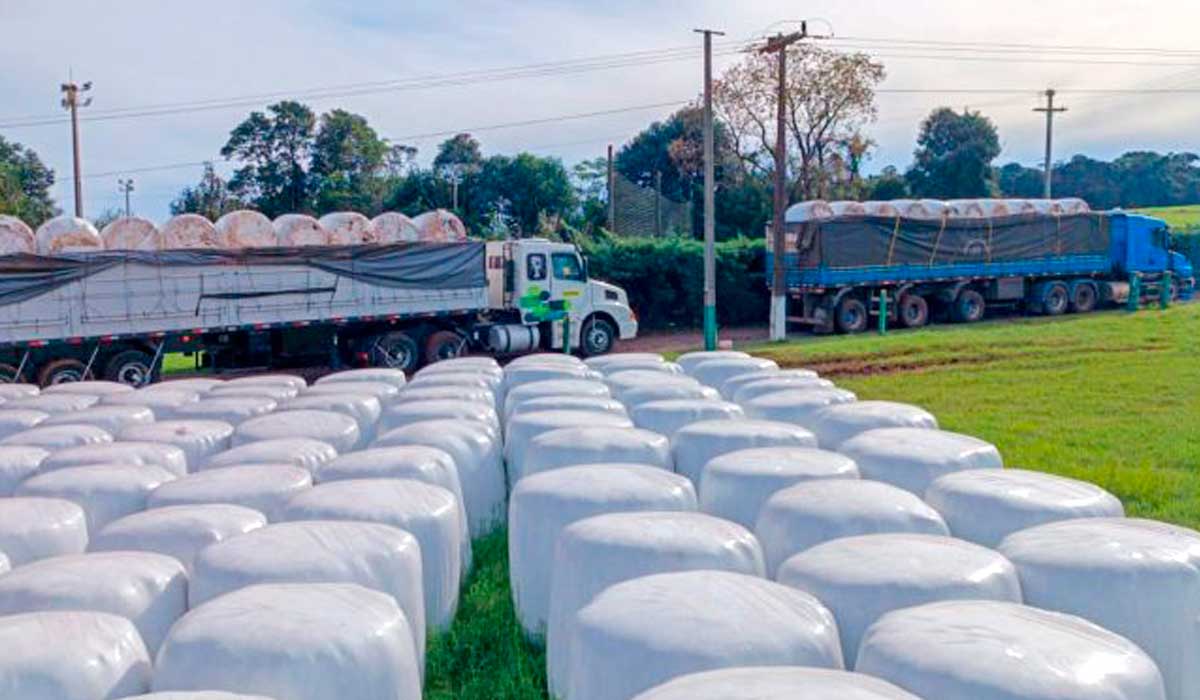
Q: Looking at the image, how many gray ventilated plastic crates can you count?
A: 0